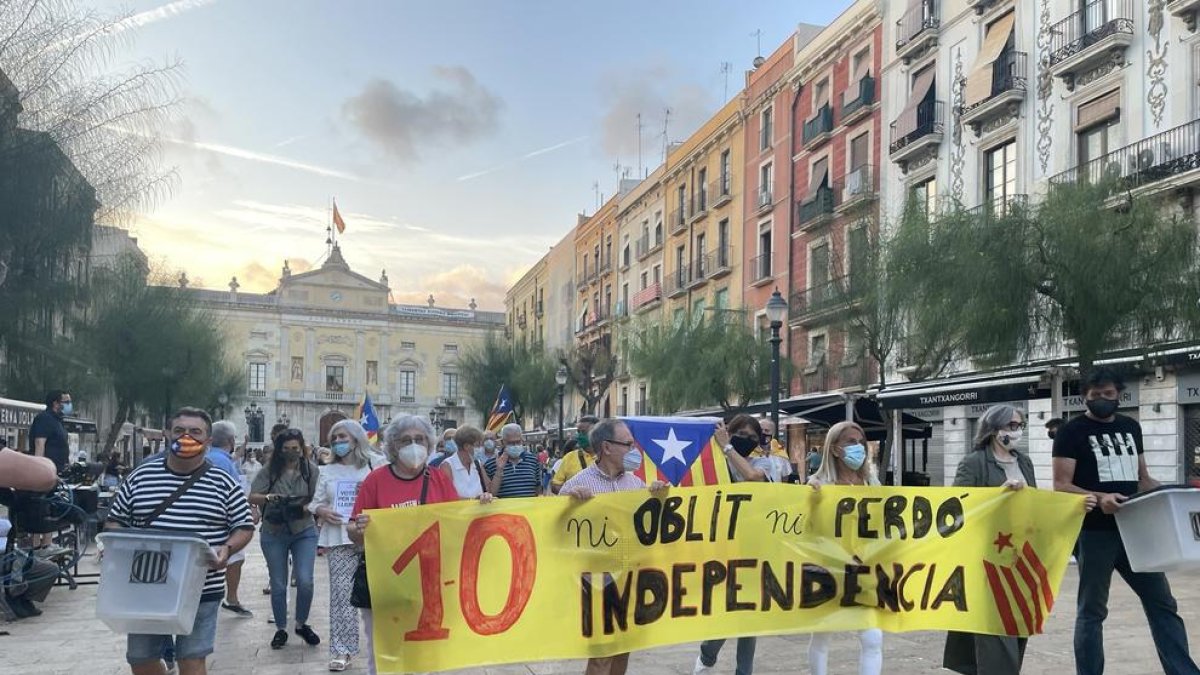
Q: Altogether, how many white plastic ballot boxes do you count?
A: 2